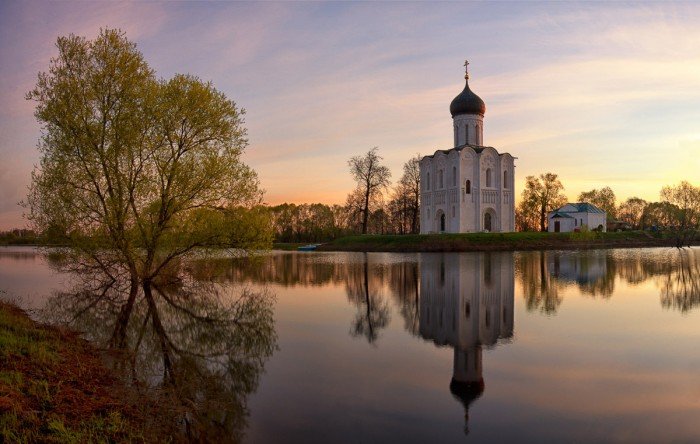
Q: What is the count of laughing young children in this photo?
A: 0